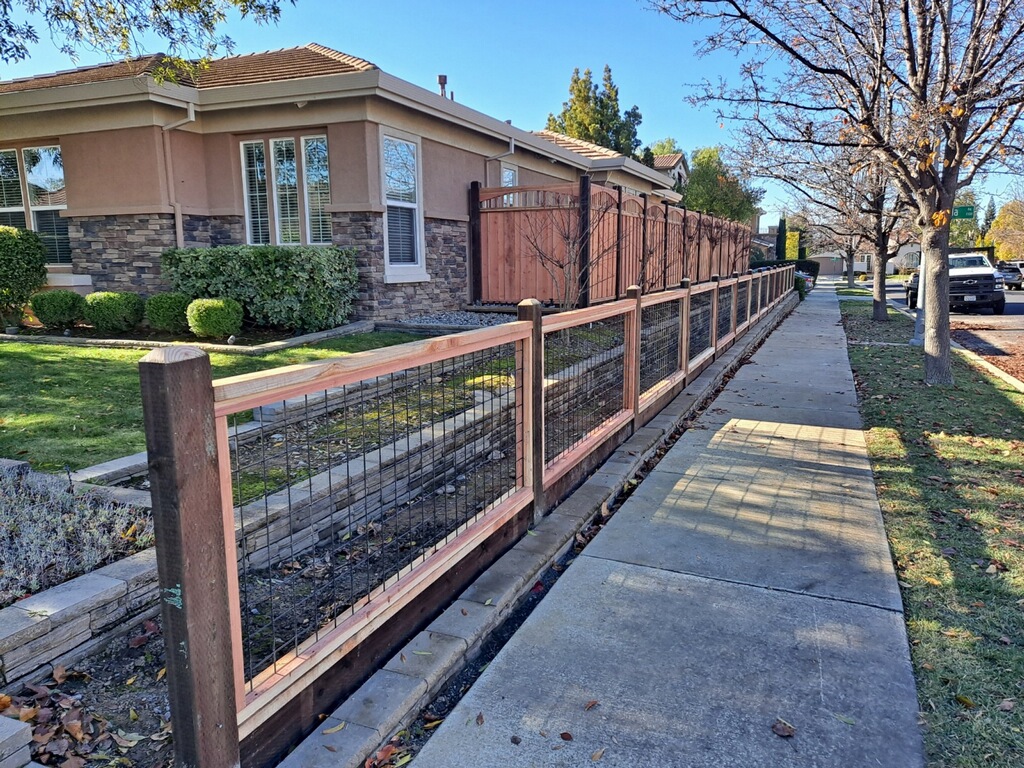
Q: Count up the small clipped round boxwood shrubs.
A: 4